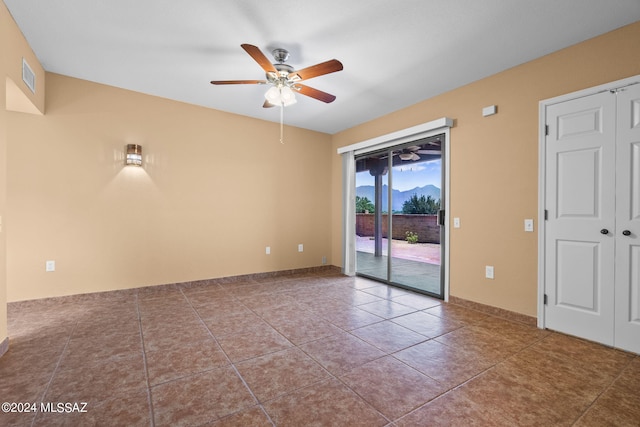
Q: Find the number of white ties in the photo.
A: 0